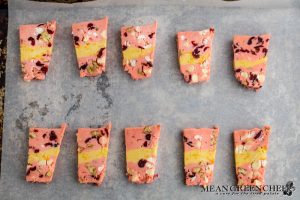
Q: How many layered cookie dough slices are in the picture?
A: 10